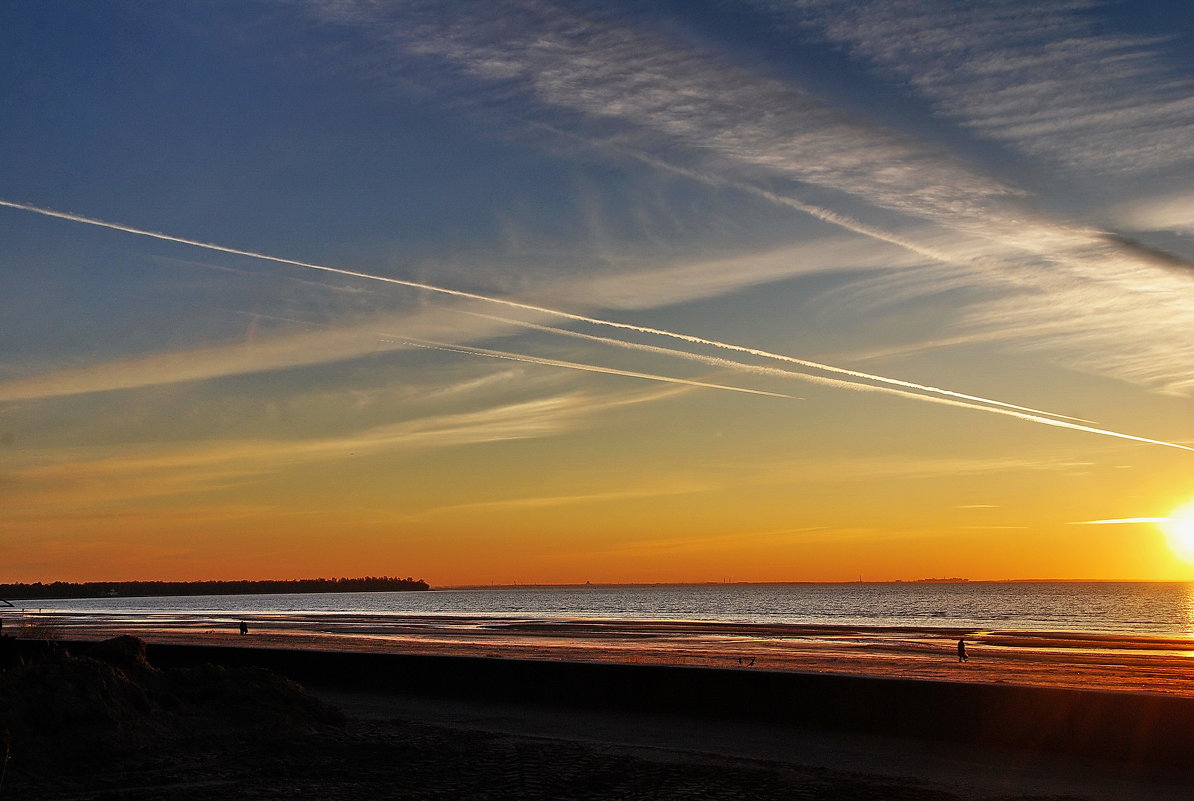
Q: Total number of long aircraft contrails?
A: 3